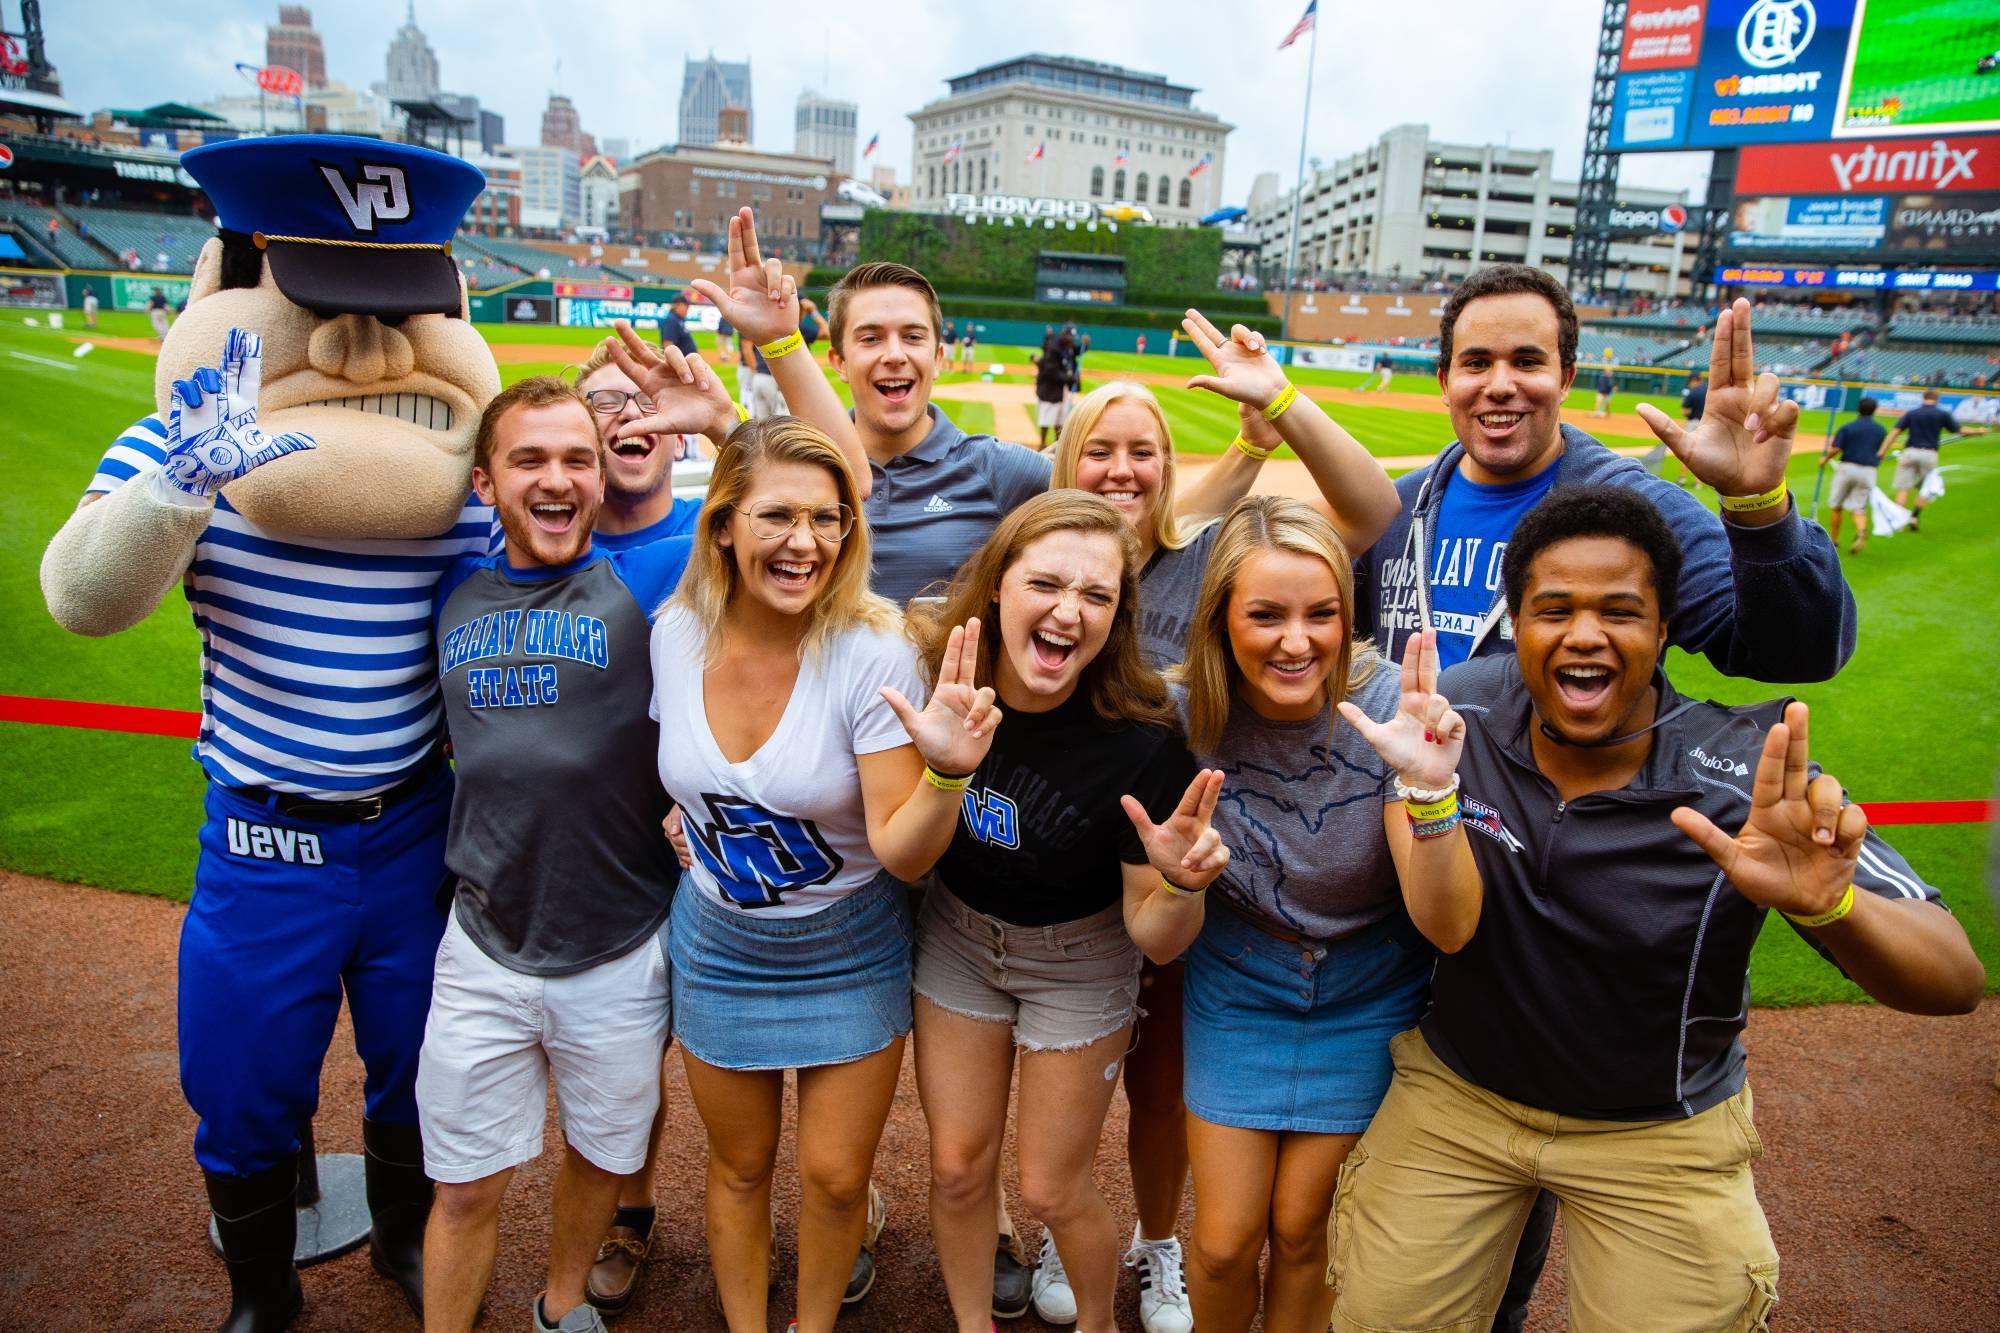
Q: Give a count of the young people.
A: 9